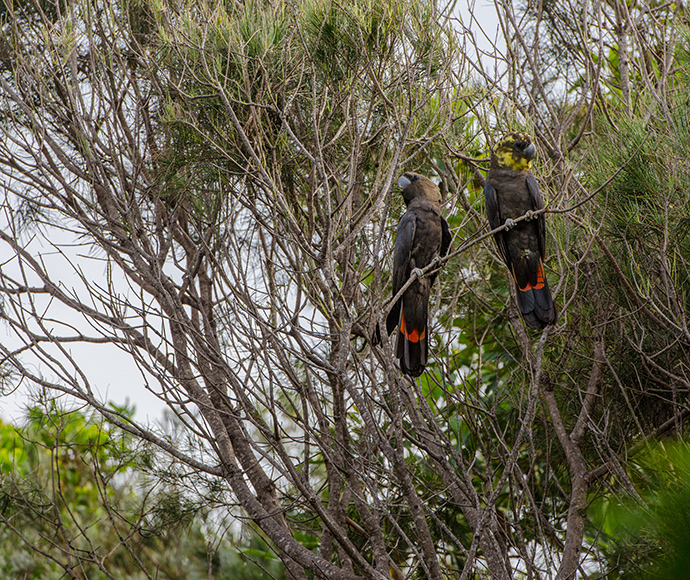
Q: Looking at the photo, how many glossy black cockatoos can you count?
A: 2